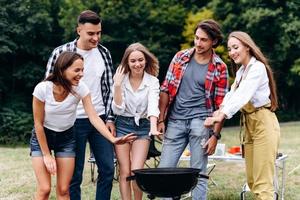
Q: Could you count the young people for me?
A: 5